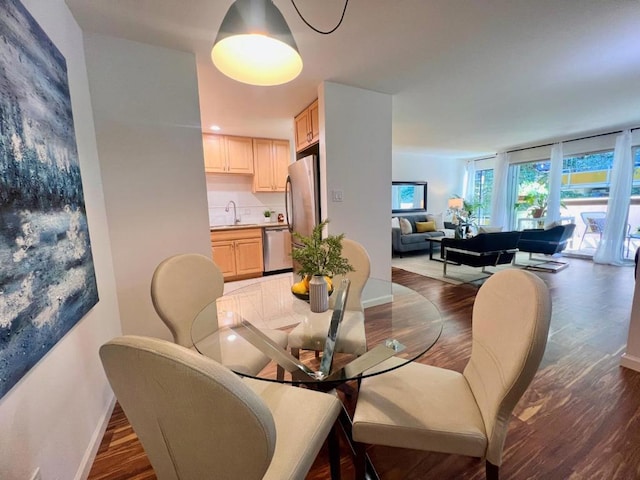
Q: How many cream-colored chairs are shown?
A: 4